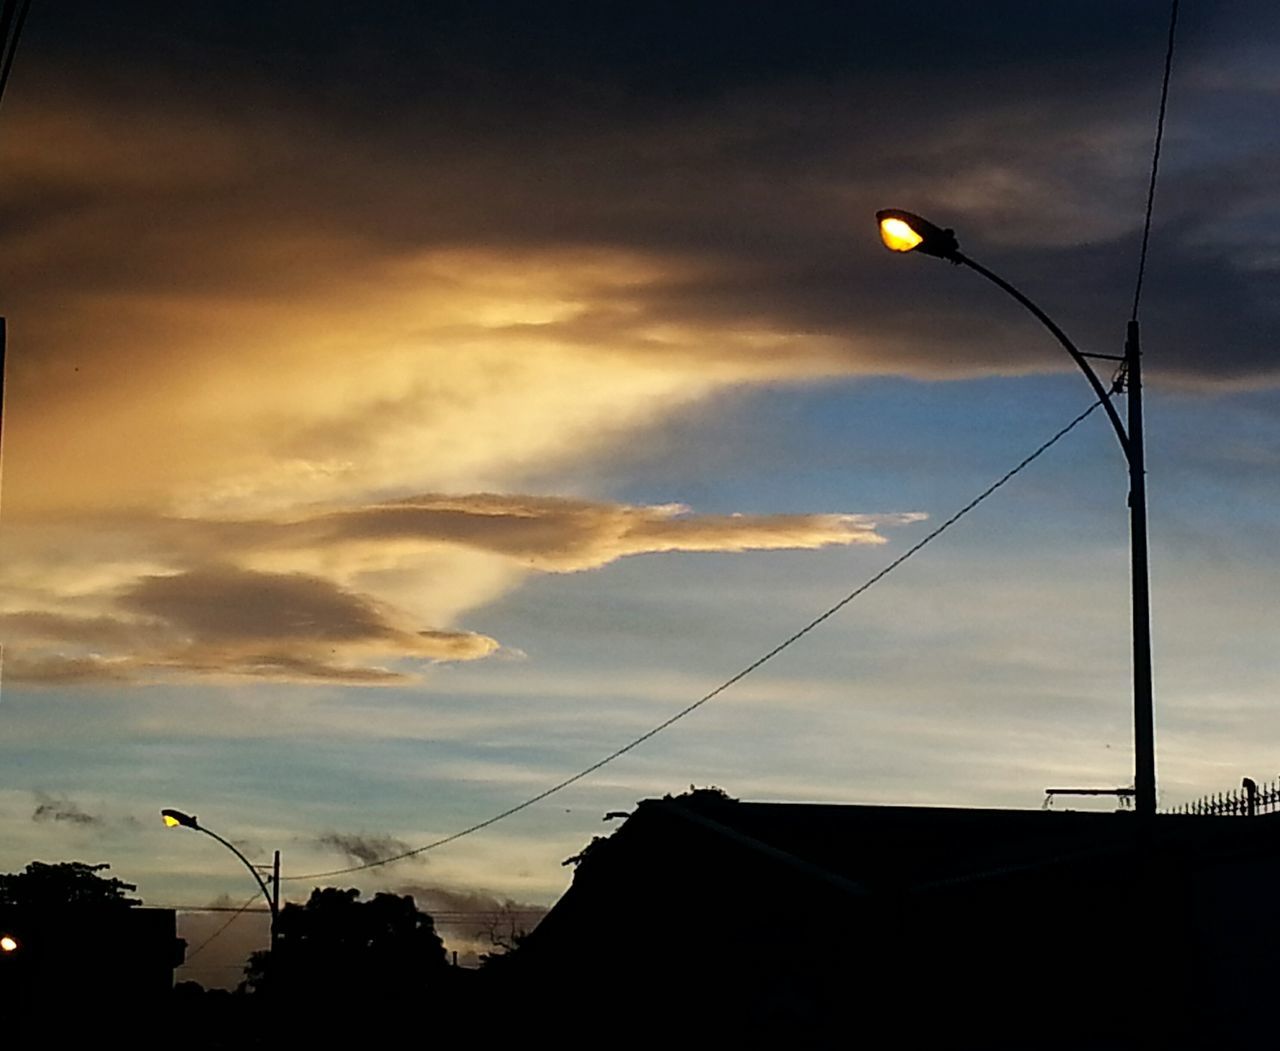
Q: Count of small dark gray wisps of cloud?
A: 2